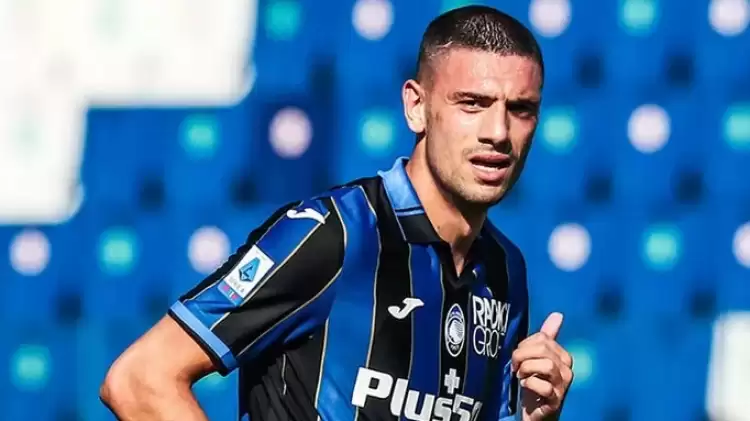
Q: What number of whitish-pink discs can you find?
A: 9